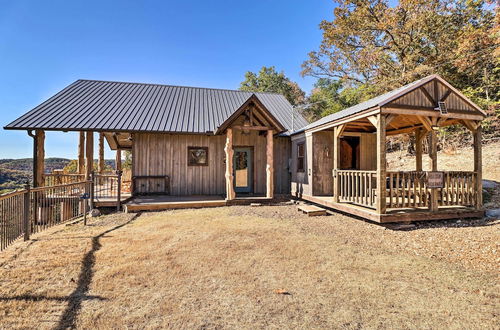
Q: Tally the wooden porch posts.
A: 12